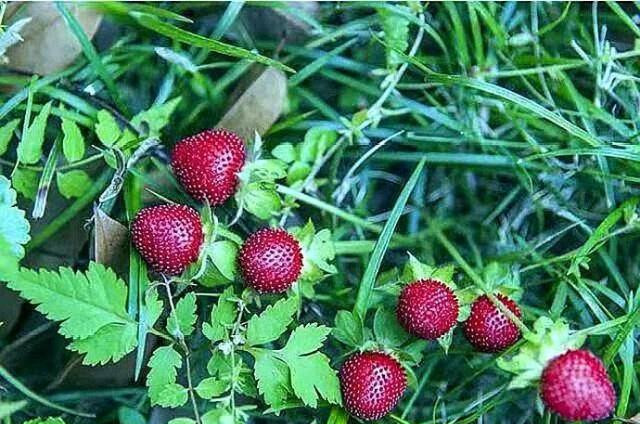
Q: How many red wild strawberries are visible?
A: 7